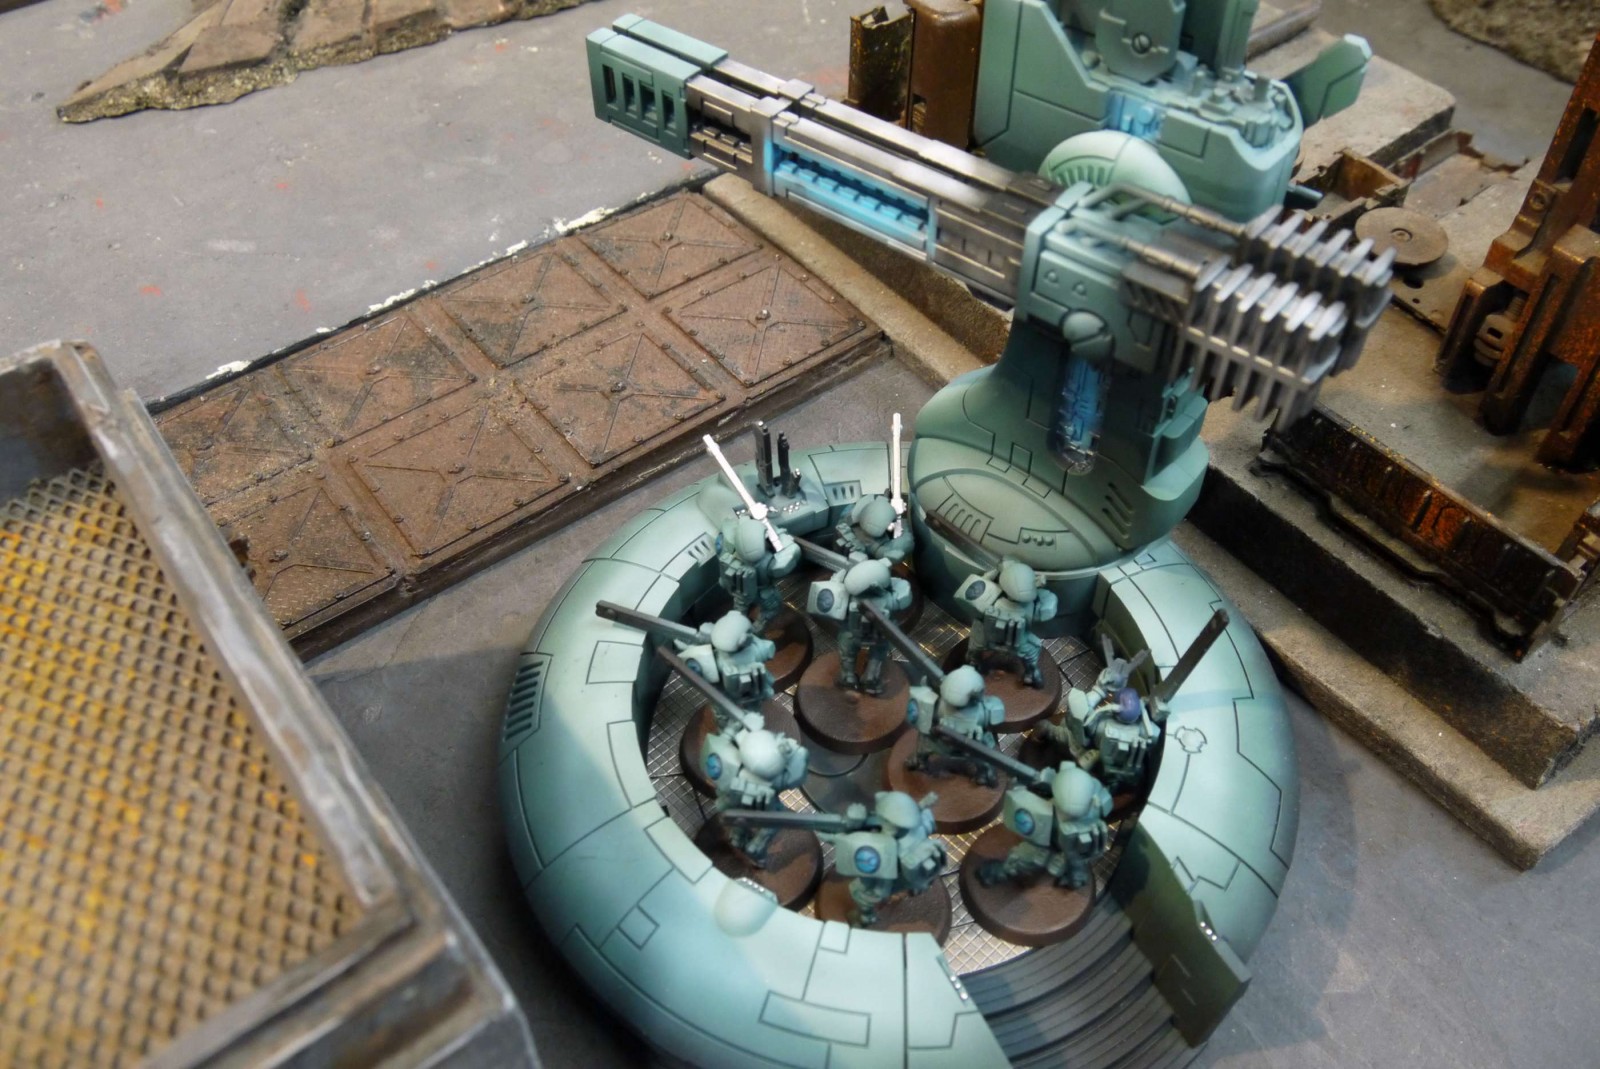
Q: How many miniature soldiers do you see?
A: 10